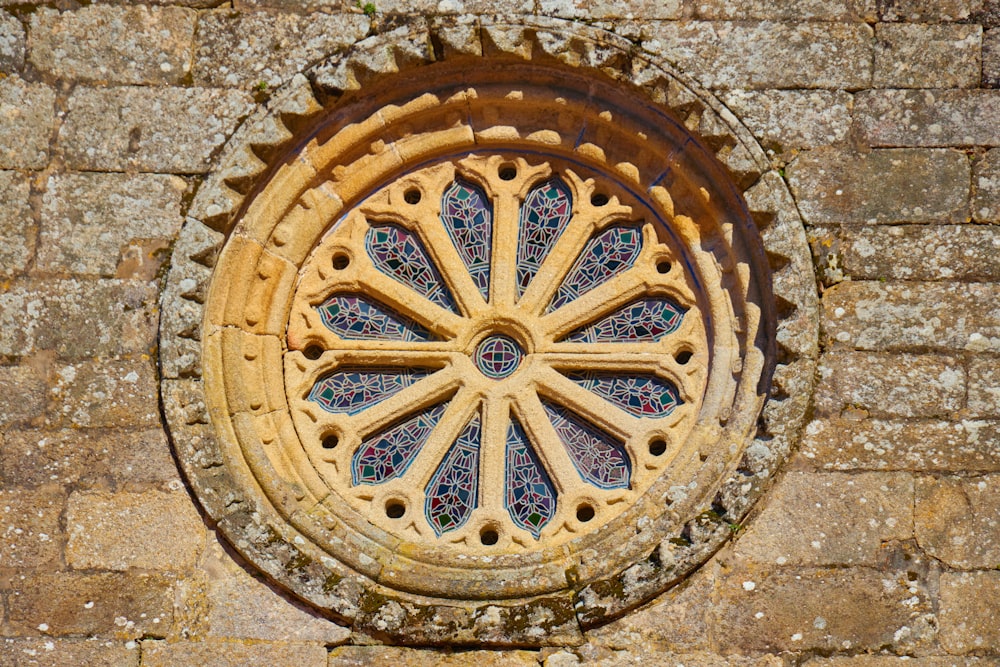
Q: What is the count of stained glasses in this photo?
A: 13